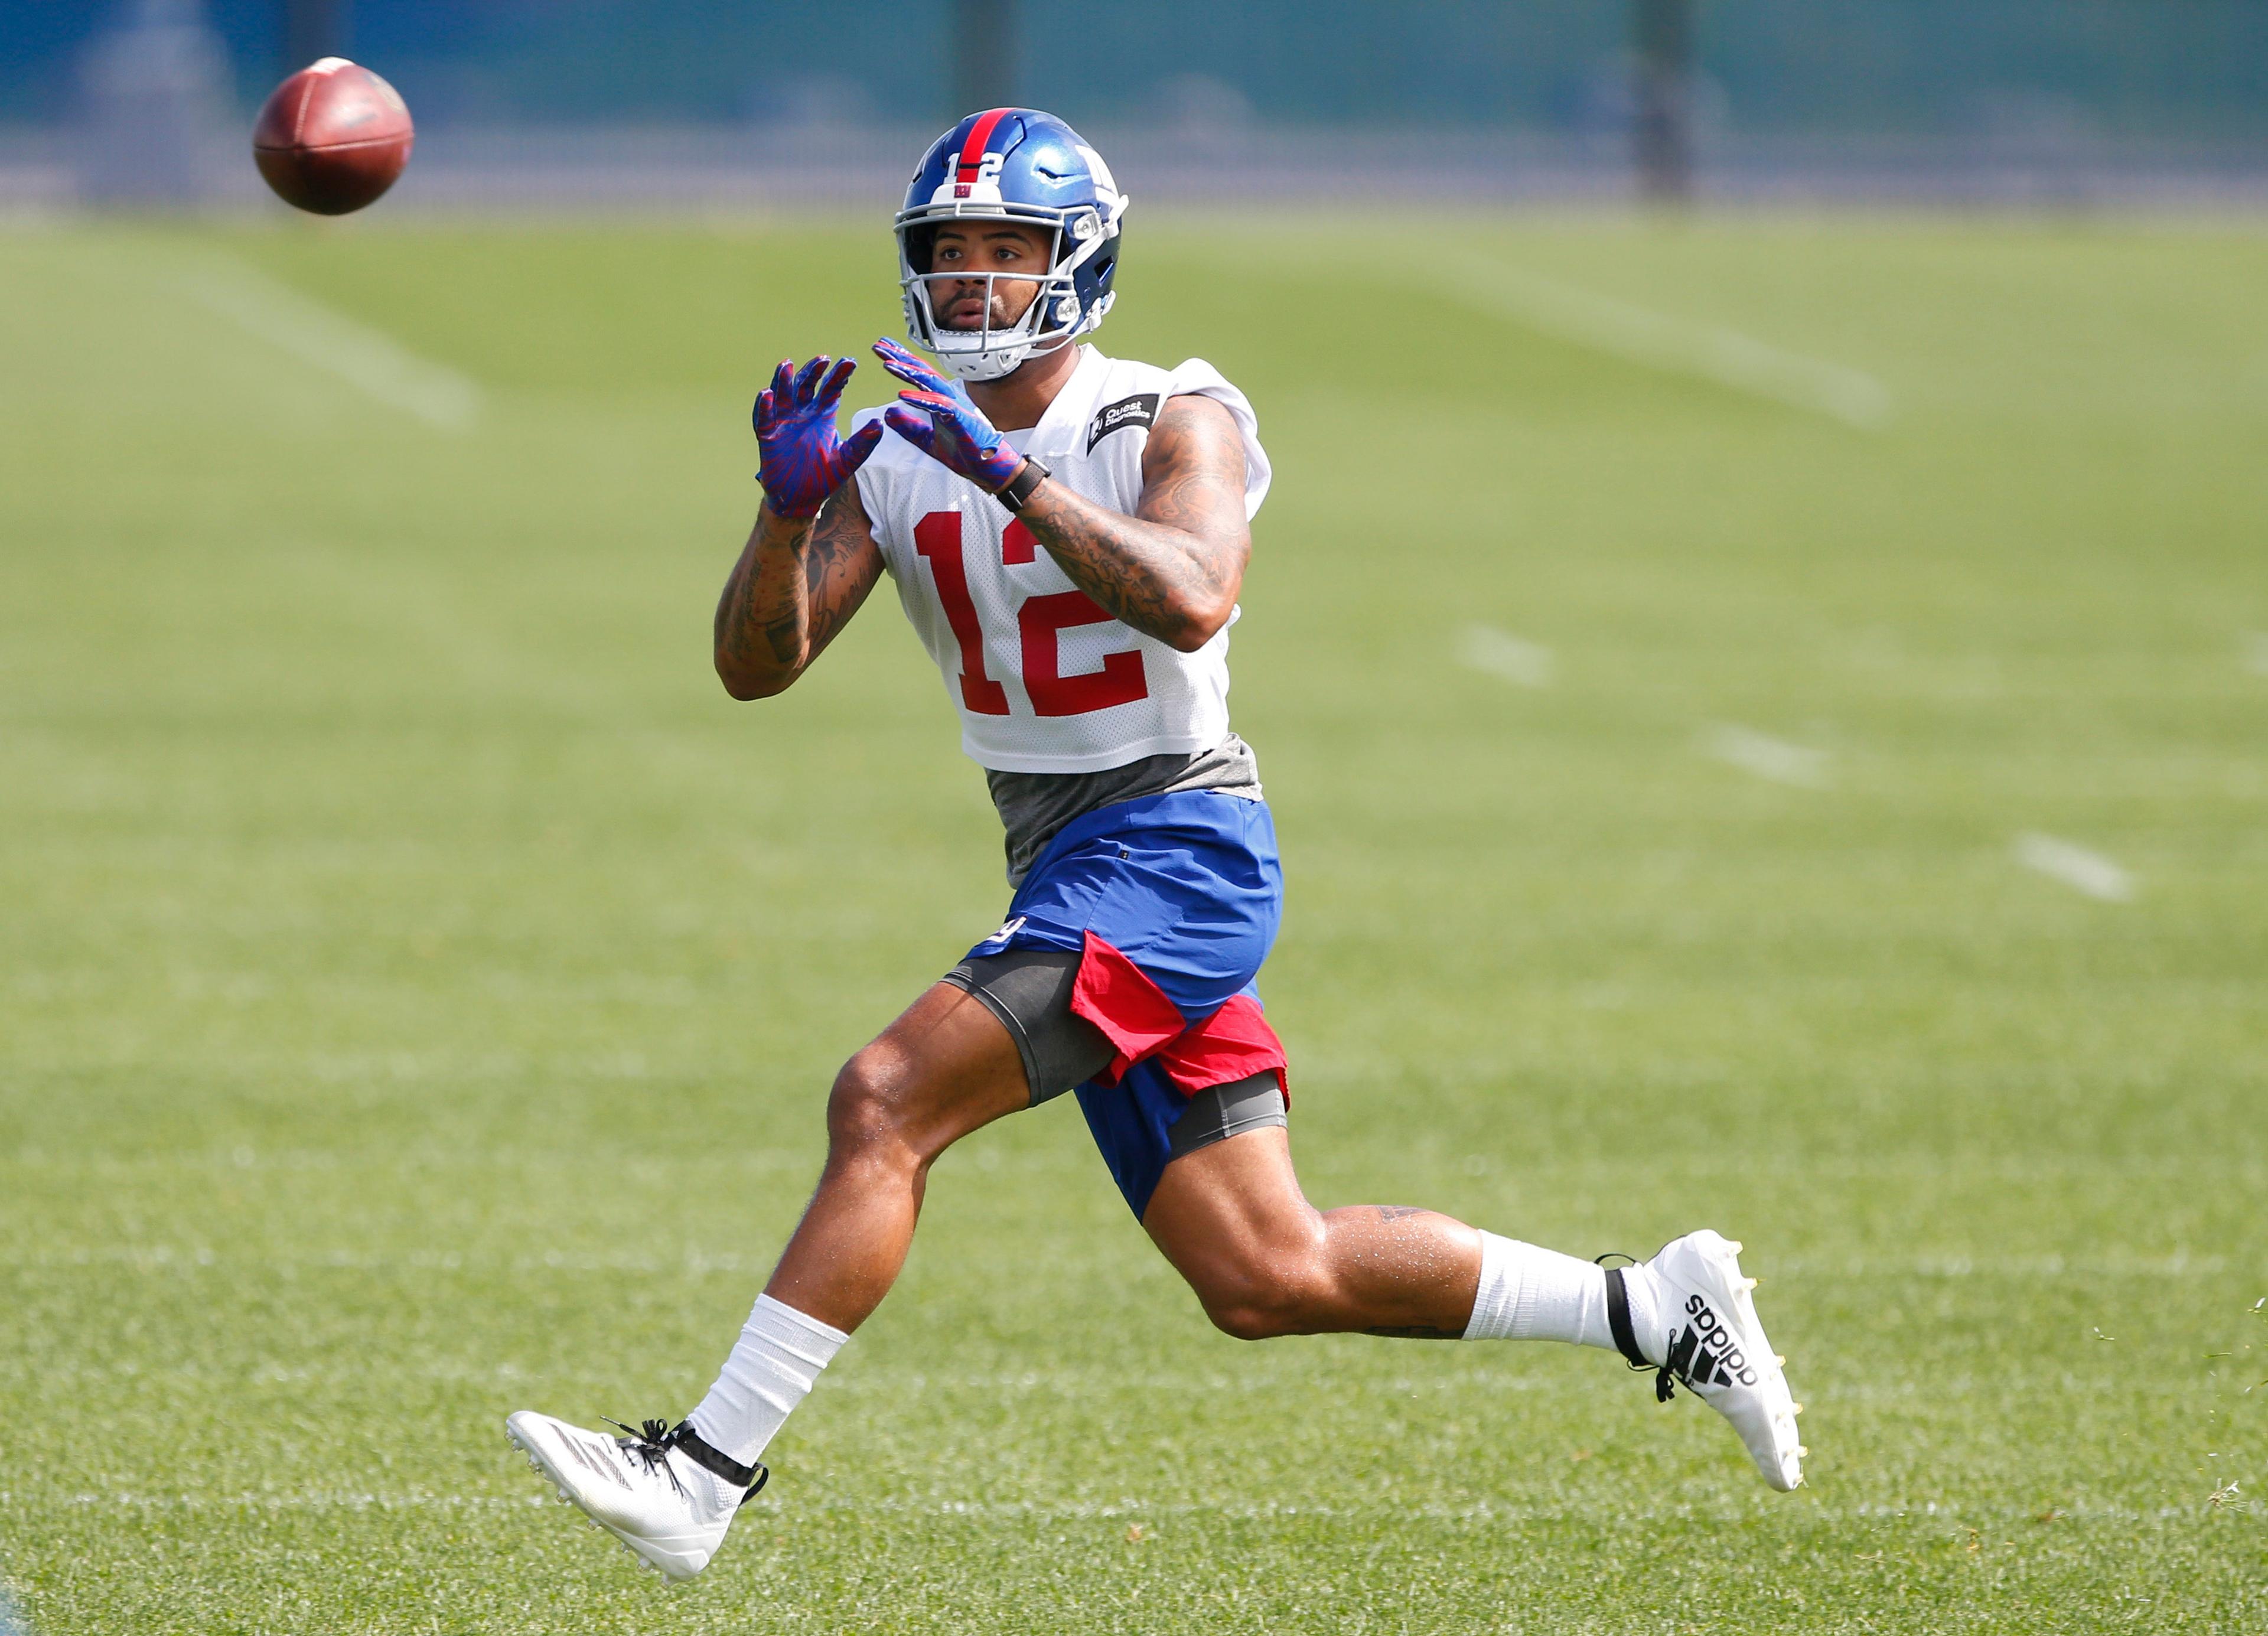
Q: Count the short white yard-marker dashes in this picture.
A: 3